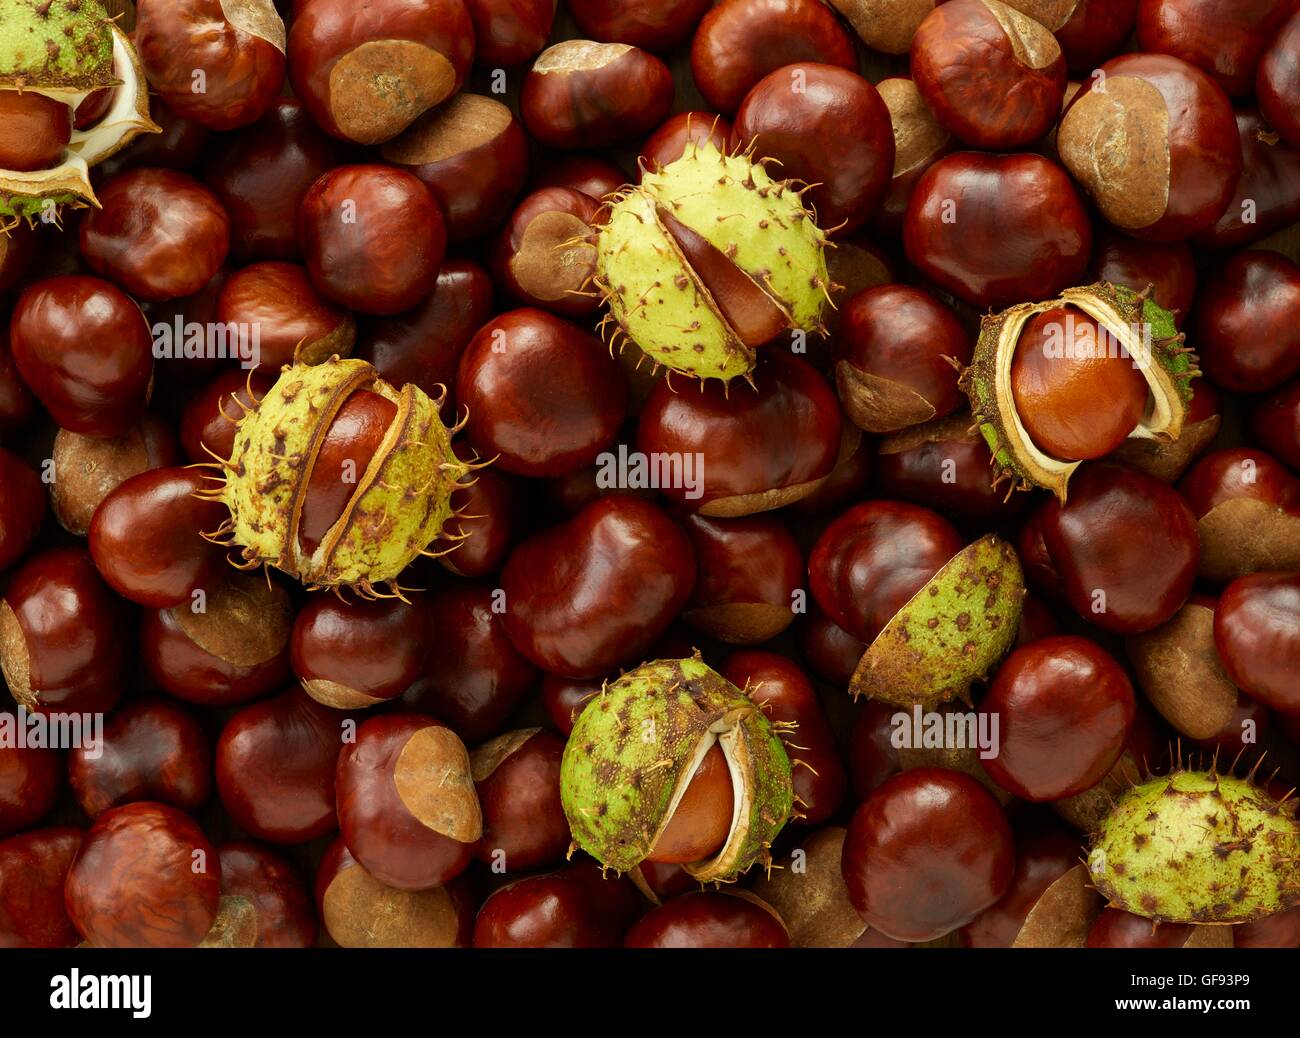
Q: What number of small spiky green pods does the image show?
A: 7